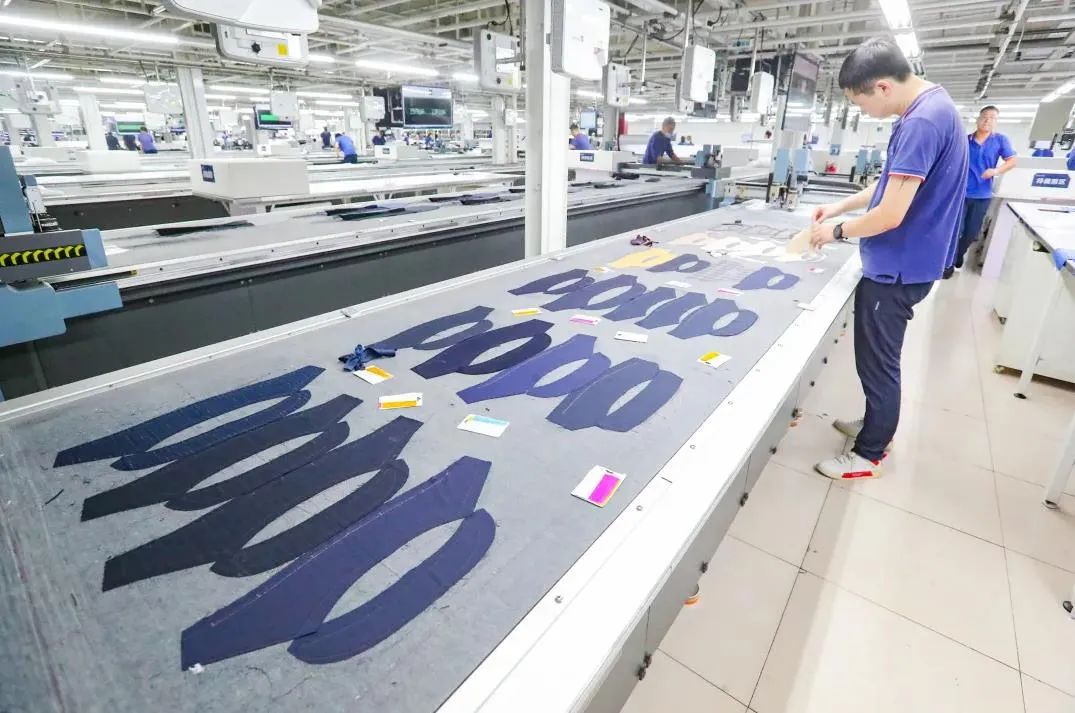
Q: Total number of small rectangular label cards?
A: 12